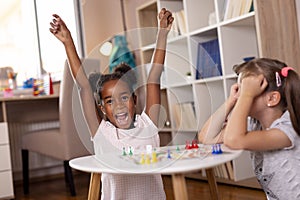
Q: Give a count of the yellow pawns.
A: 3